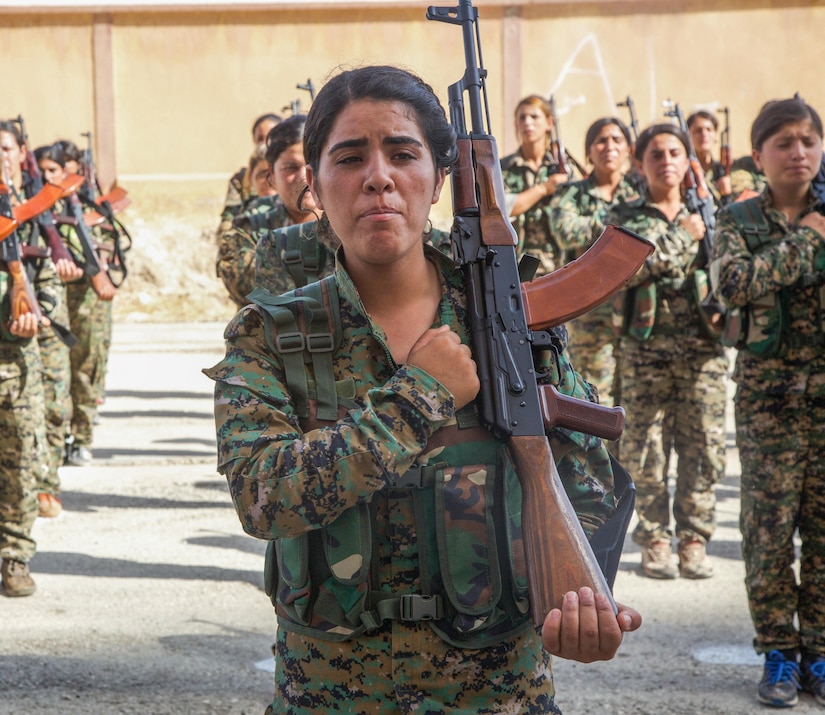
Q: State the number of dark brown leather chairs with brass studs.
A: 0